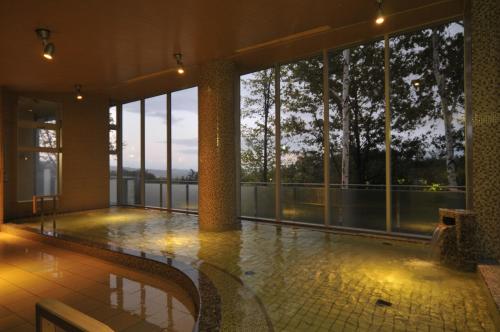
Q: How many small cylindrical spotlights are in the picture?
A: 4